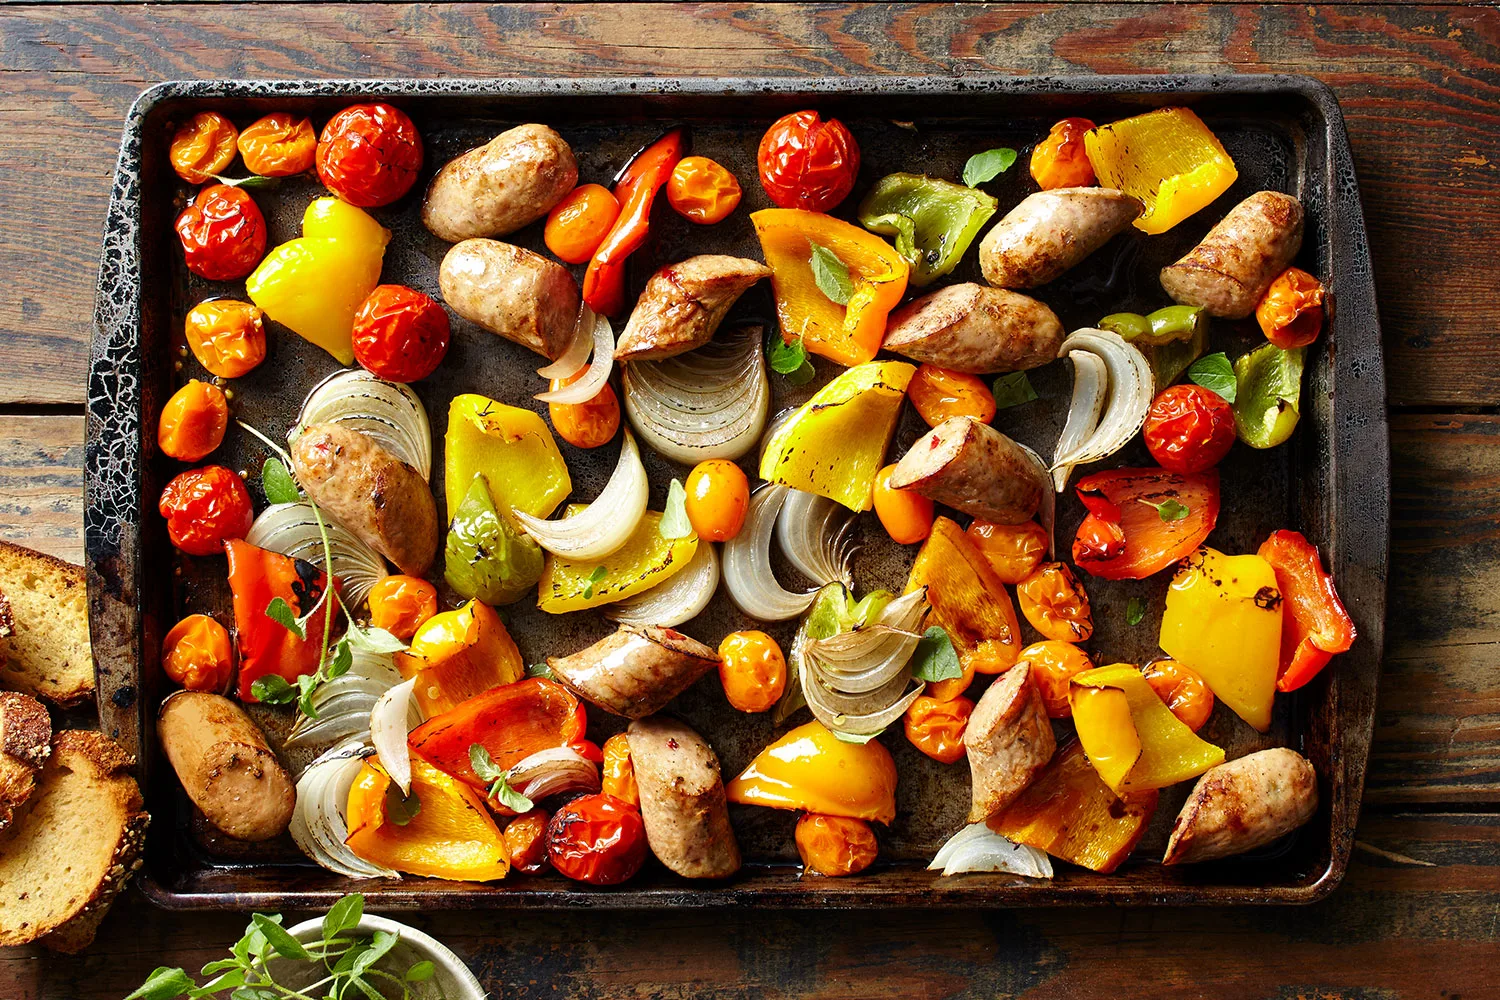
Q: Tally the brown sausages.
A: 13